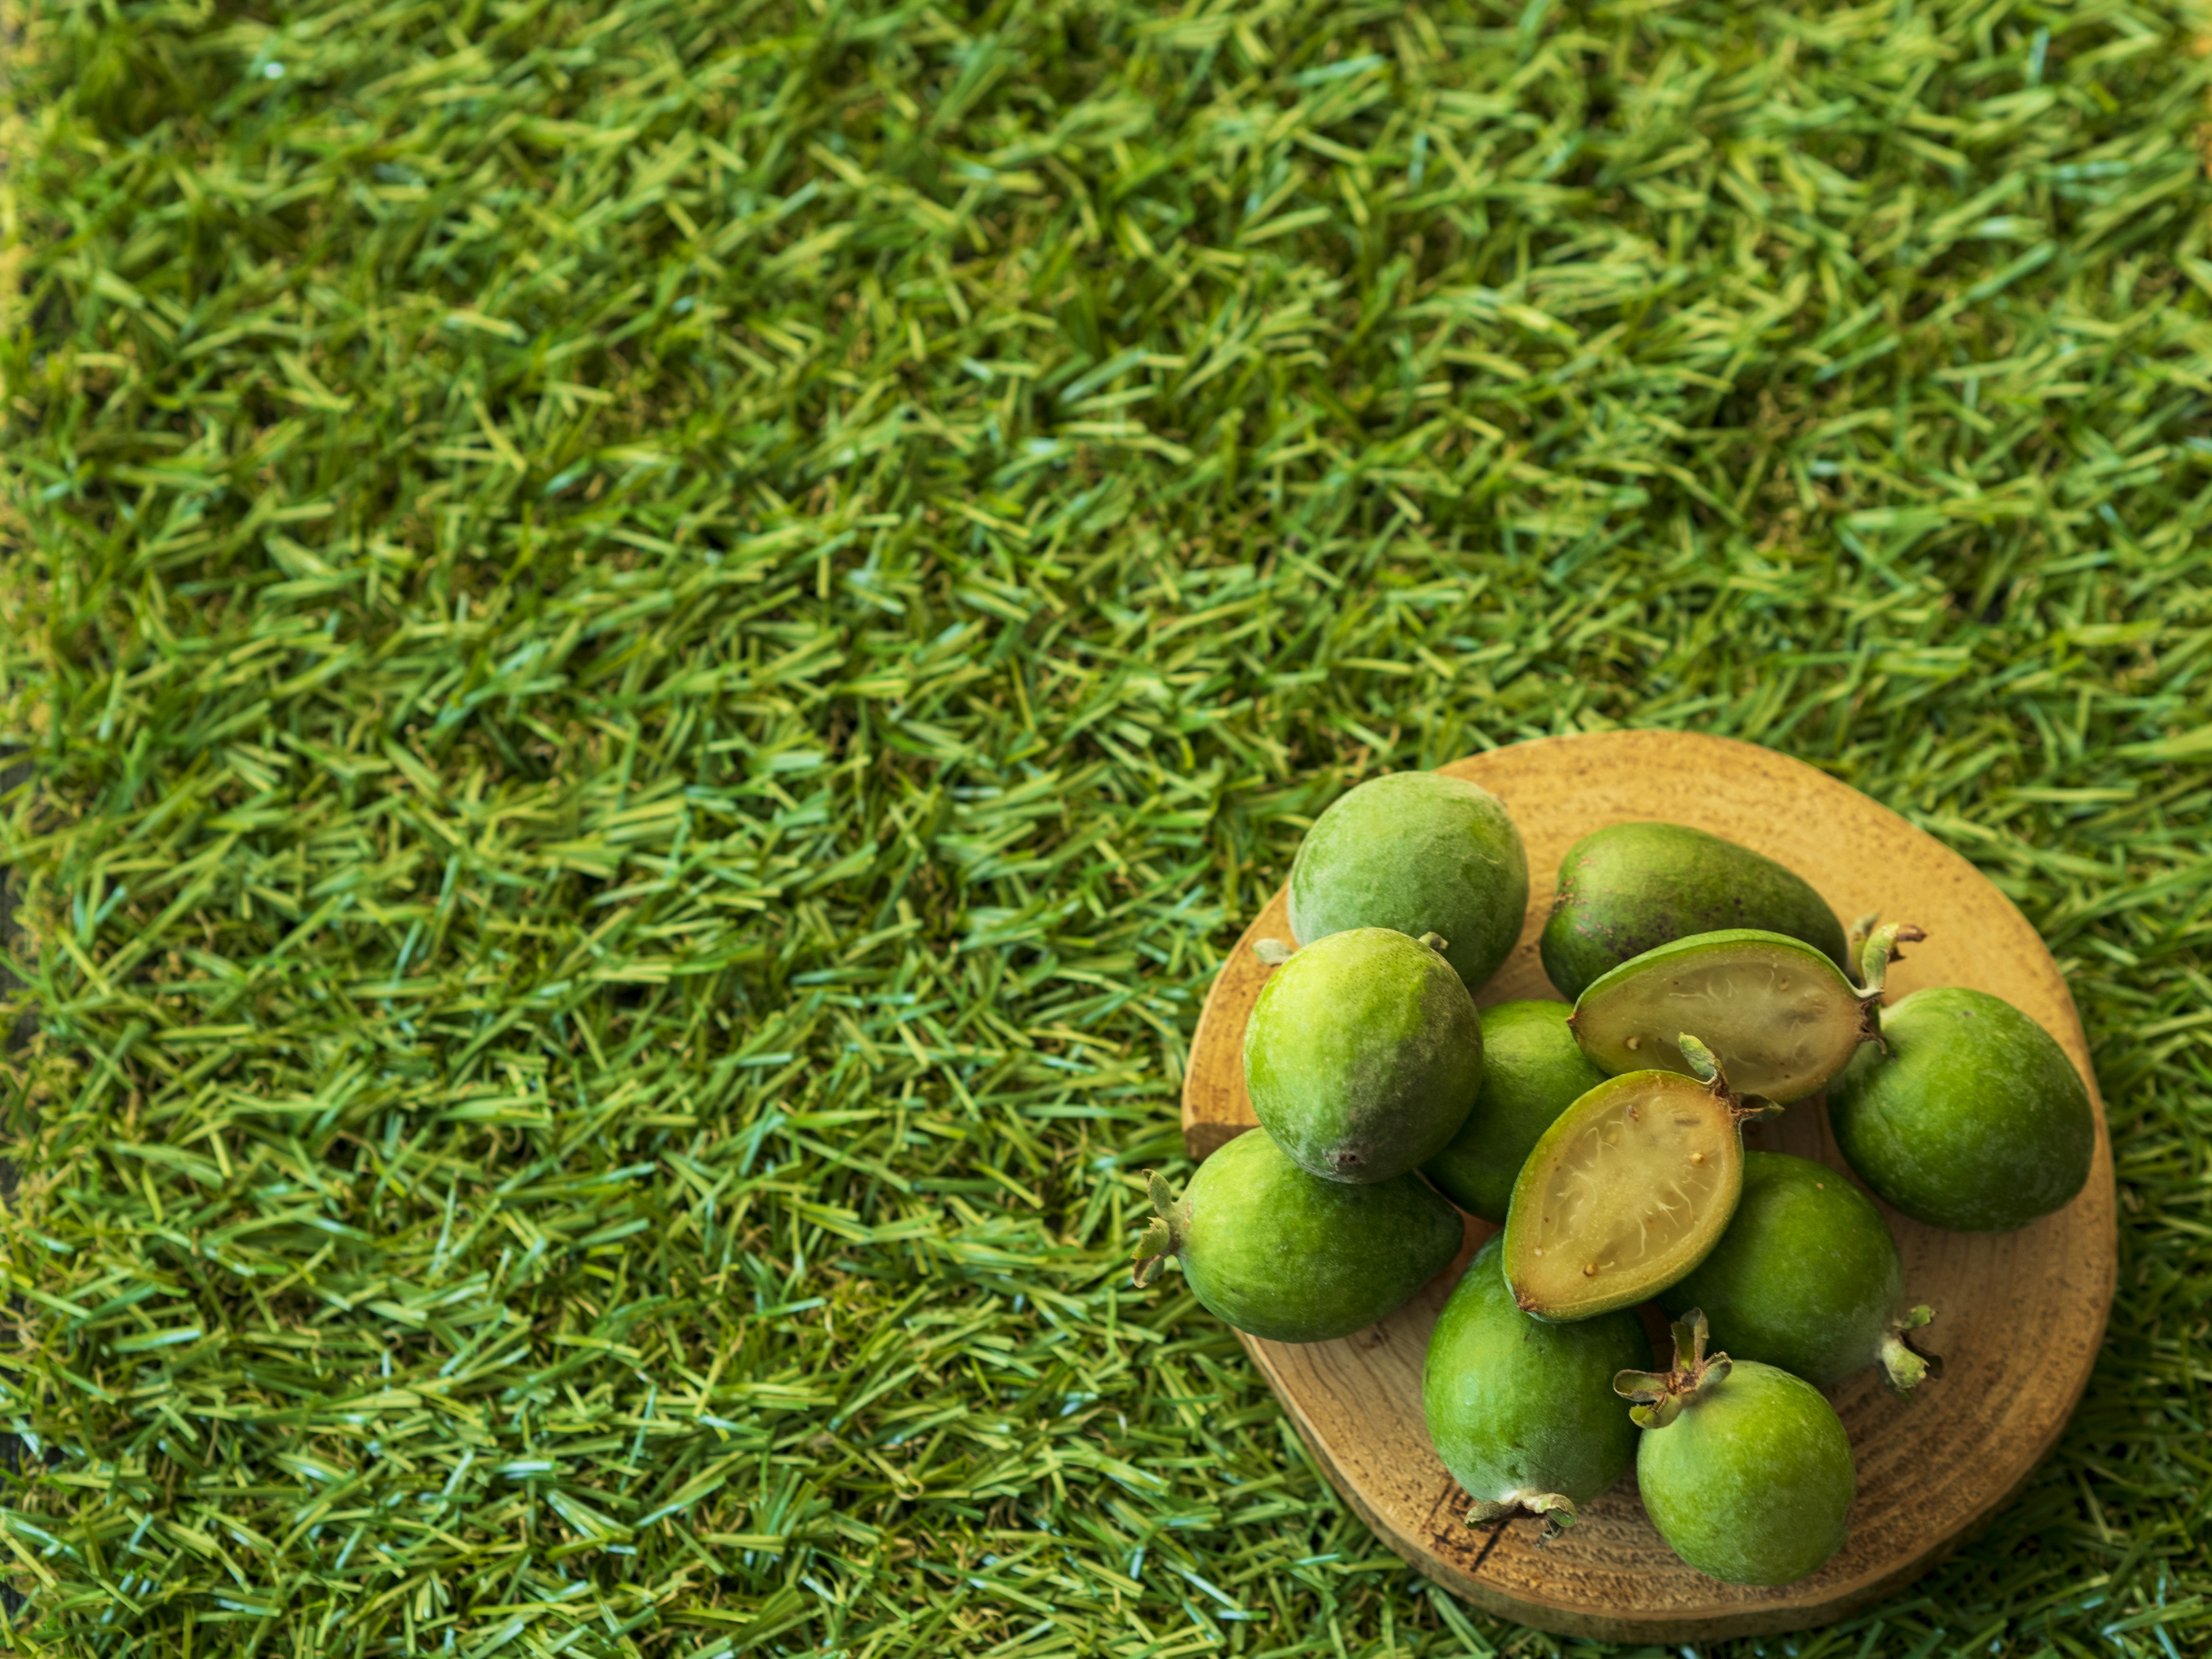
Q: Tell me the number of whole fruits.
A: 9